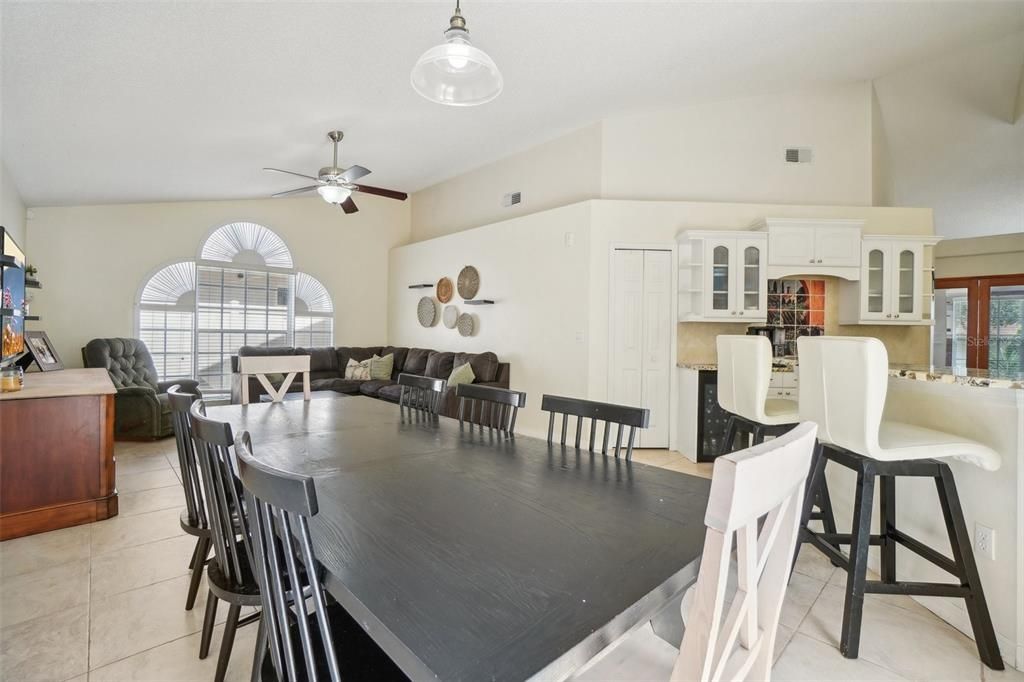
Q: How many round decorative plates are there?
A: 5